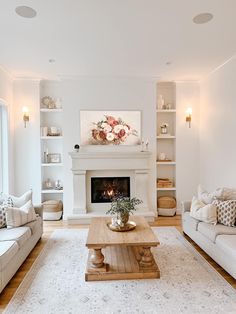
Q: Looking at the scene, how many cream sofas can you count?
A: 2